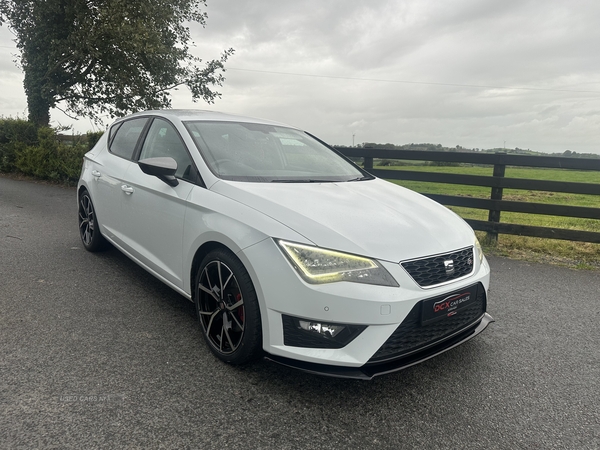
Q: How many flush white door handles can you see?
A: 2